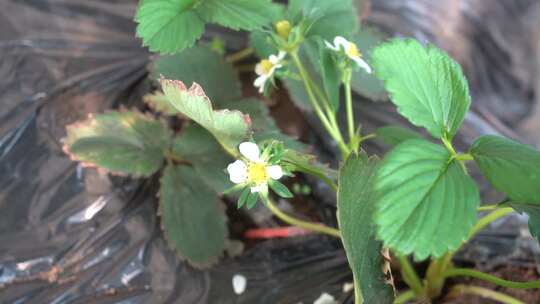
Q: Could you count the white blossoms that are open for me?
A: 3